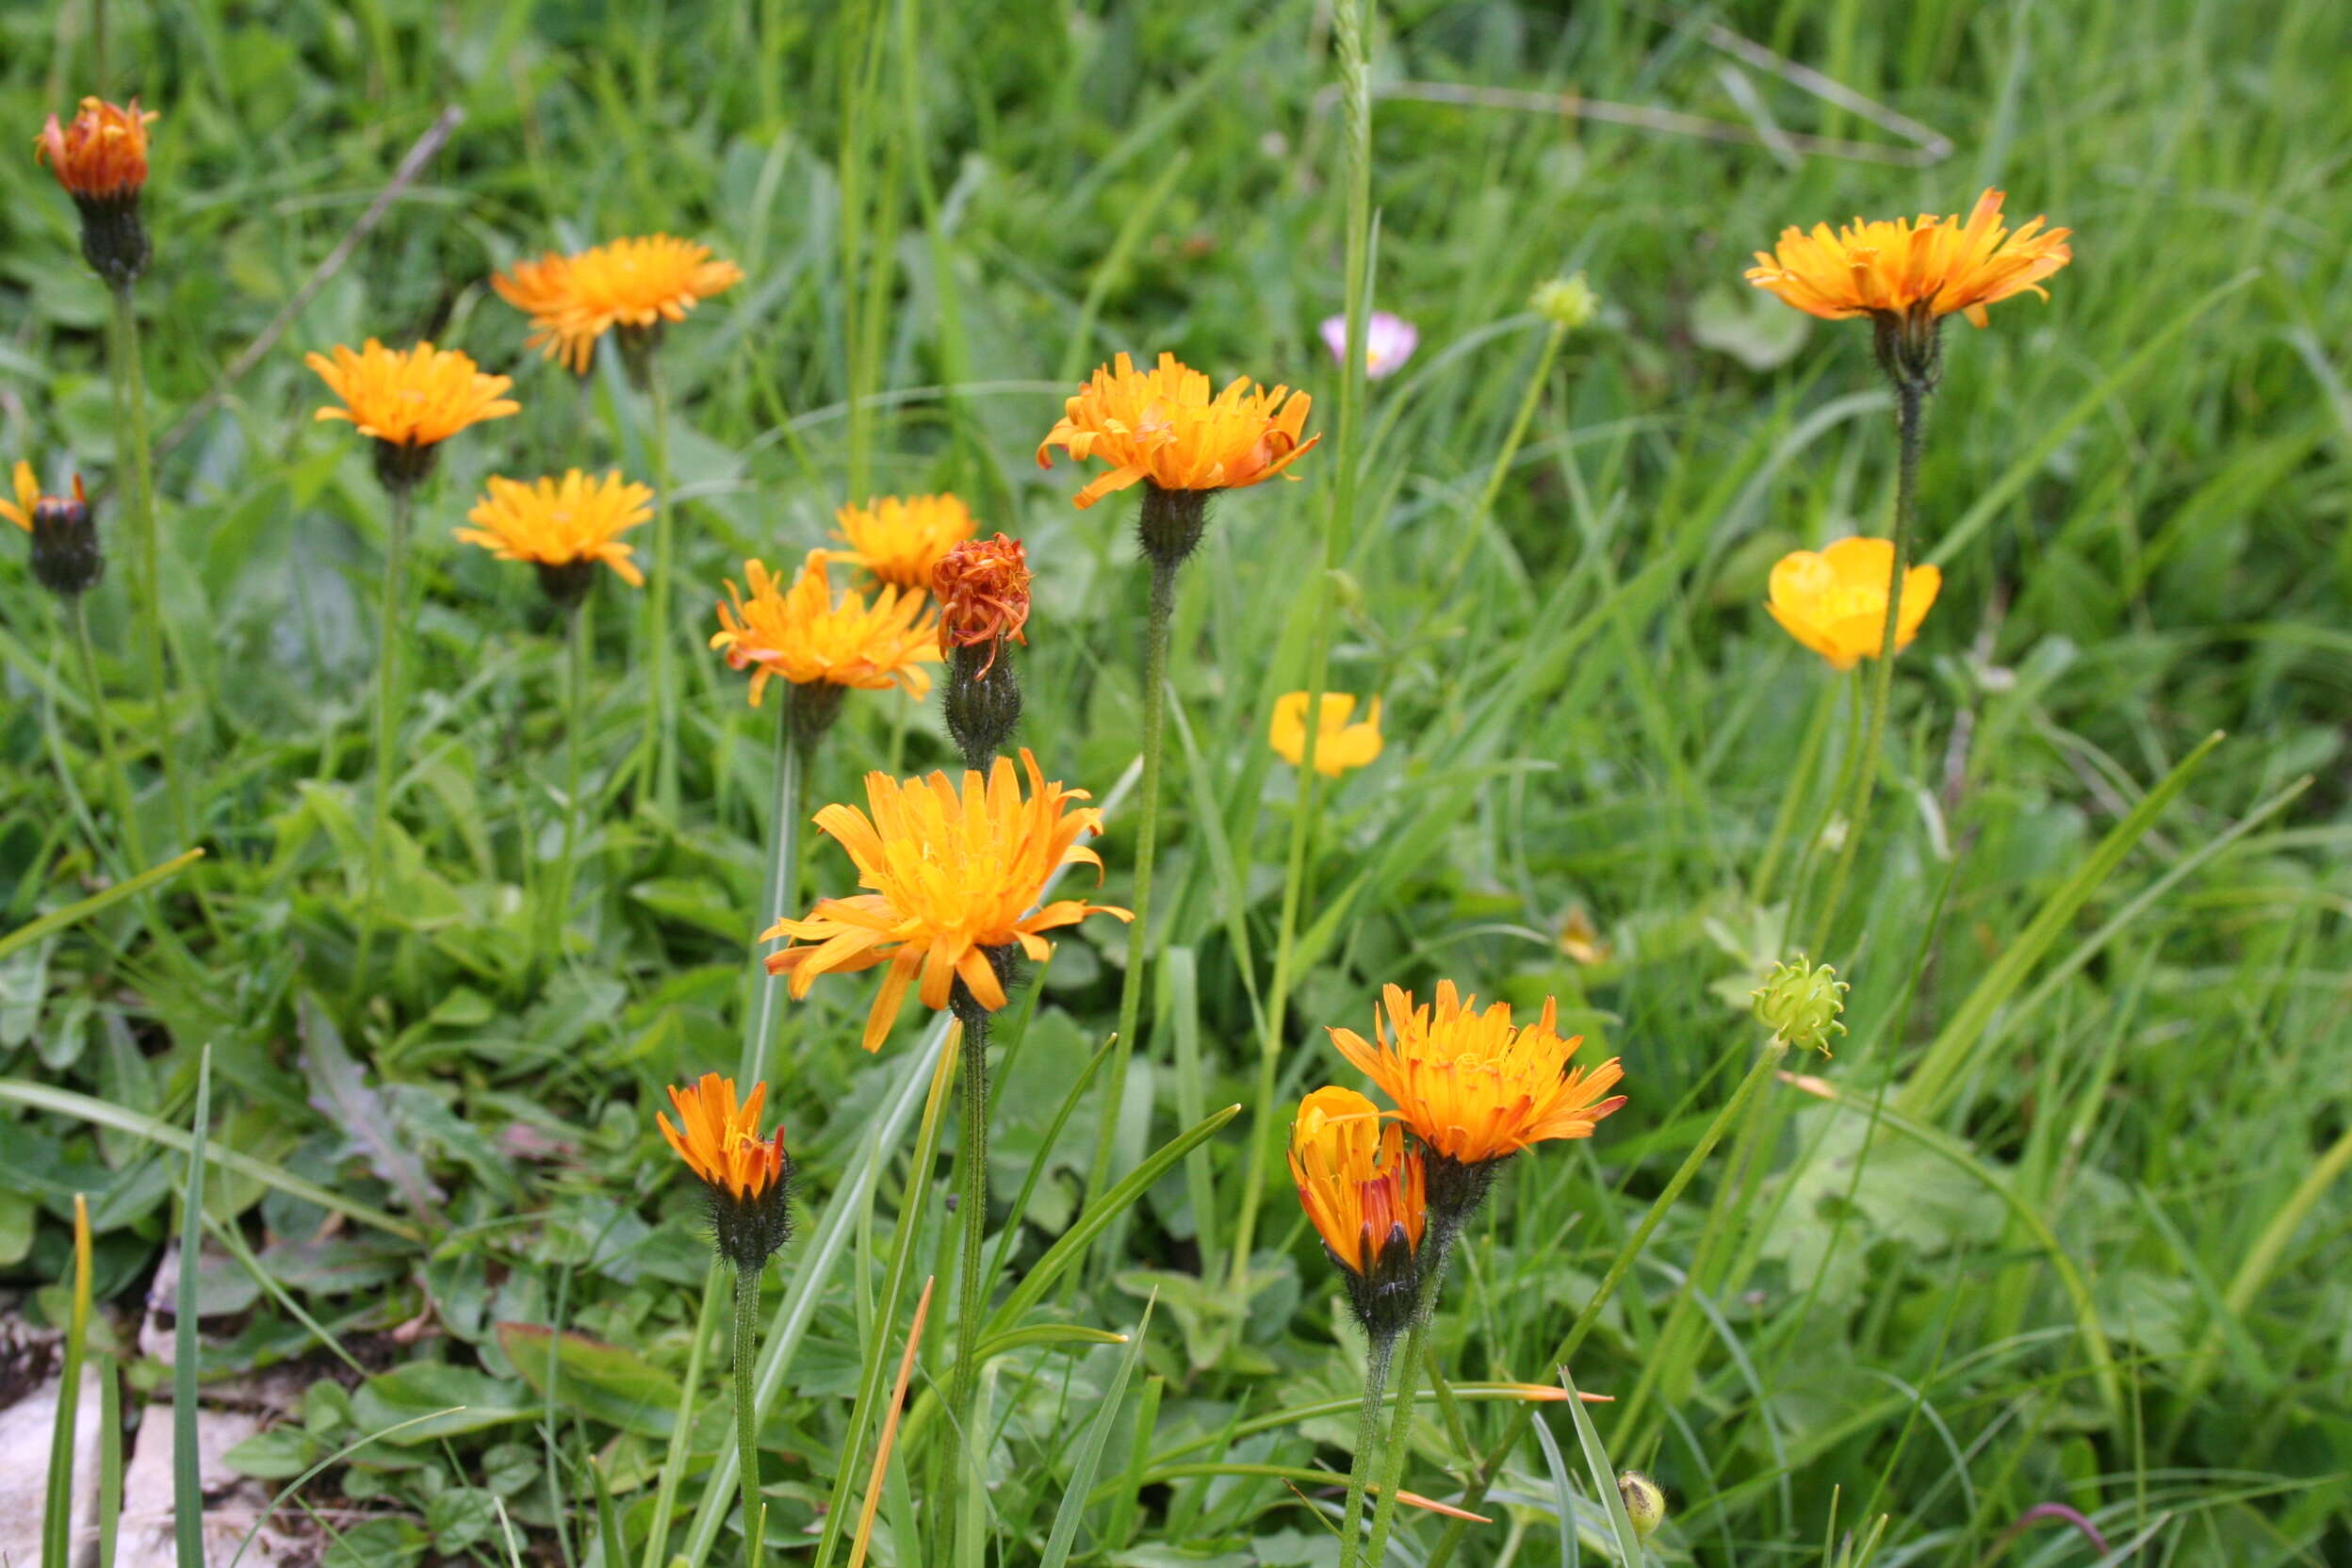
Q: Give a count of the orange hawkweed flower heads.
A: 14